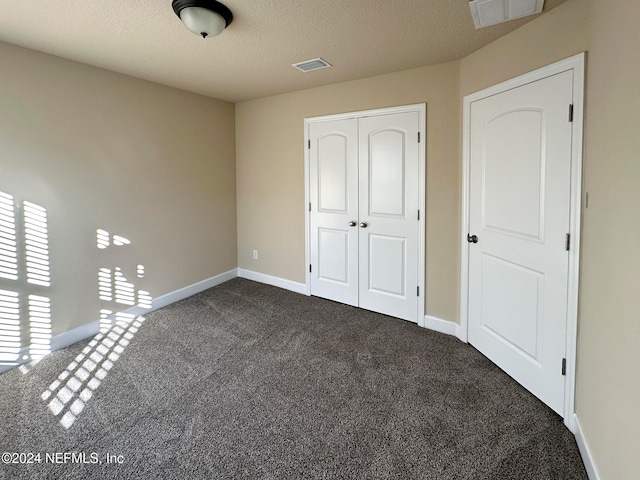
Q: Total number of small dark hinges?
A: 9